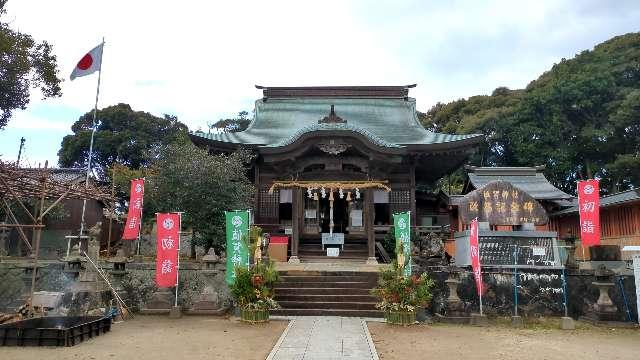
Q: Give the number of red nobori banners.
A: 4